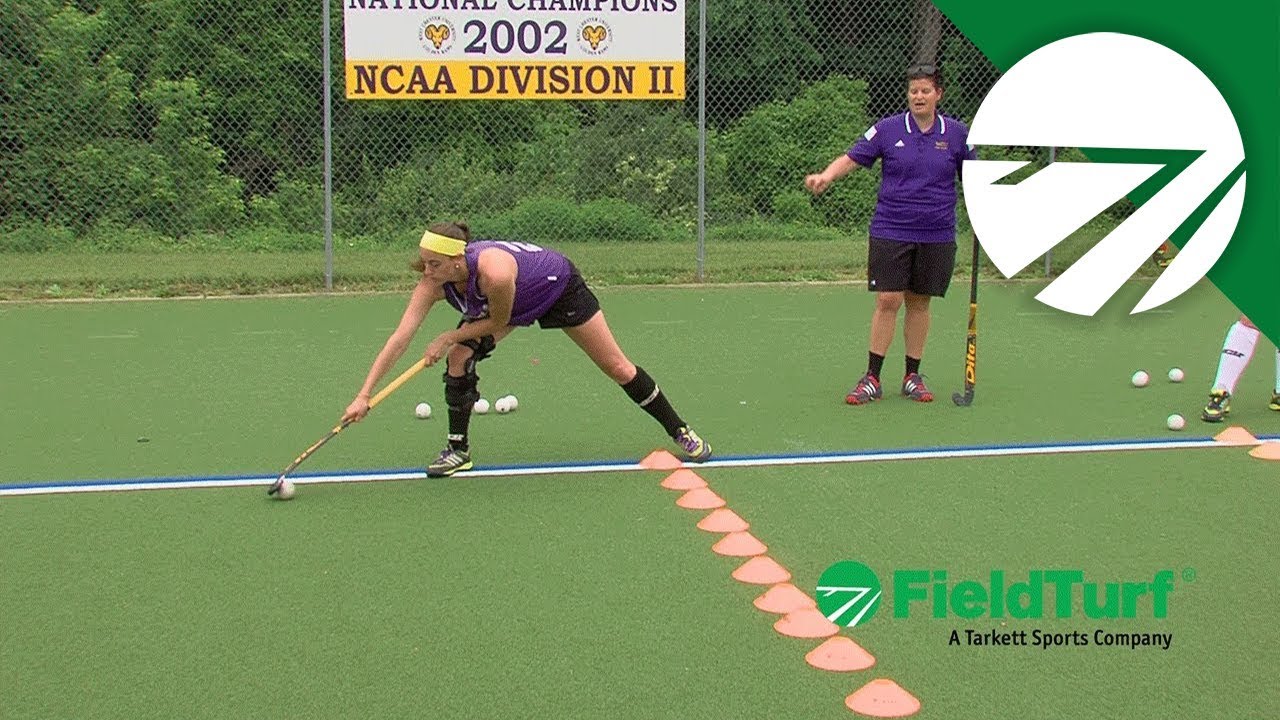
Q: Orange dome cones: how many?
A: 12